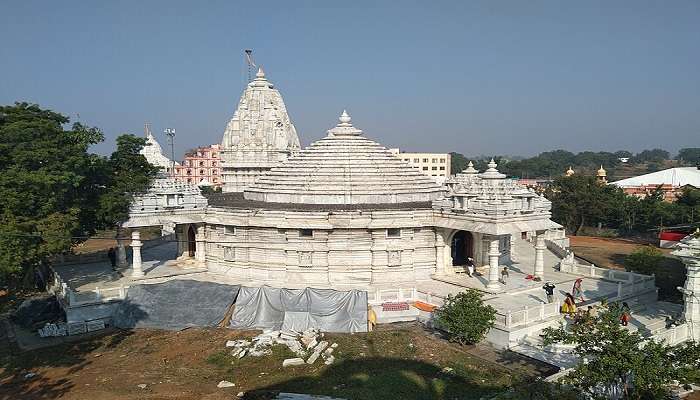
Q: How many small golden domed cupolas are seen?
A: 2